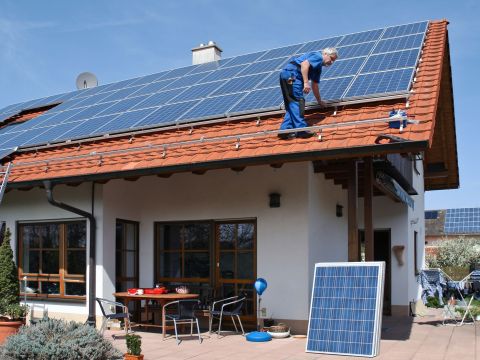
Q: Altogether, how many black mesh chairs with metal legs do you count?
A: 3